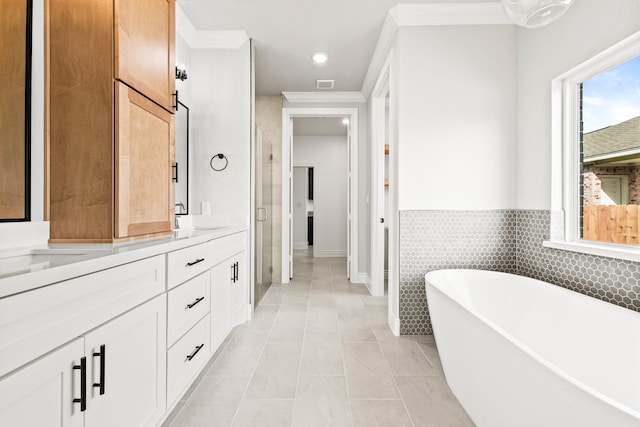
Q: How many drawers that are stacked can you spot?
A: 3